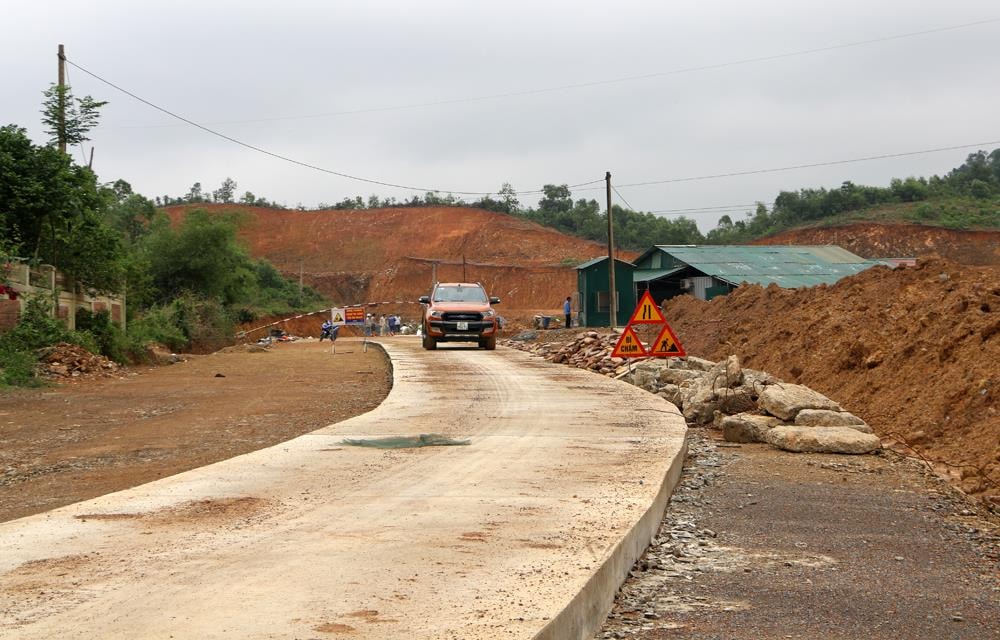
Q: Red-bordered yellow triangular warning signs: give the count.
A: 3